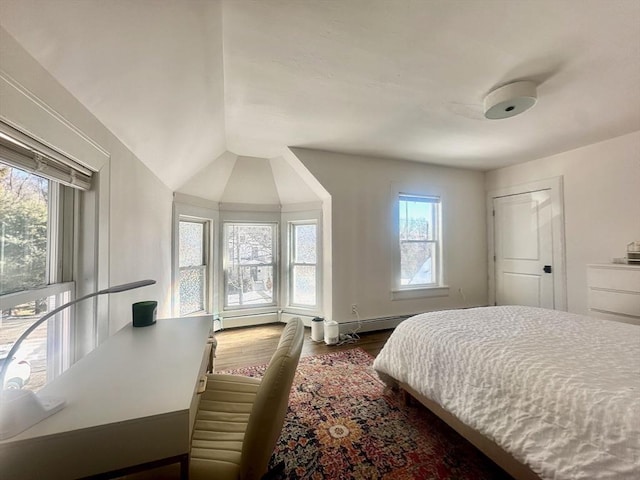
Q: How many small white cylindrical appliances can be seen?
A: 2